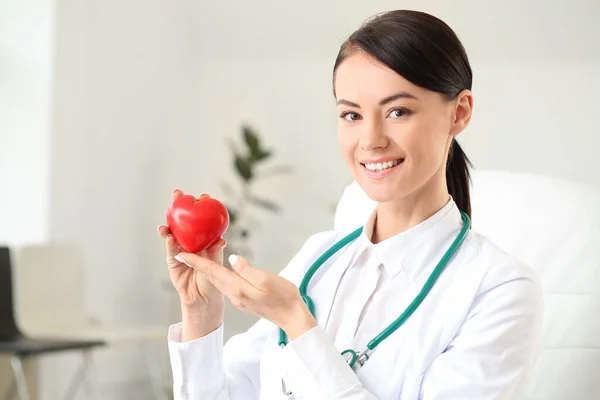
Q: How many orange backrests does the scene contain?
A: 0